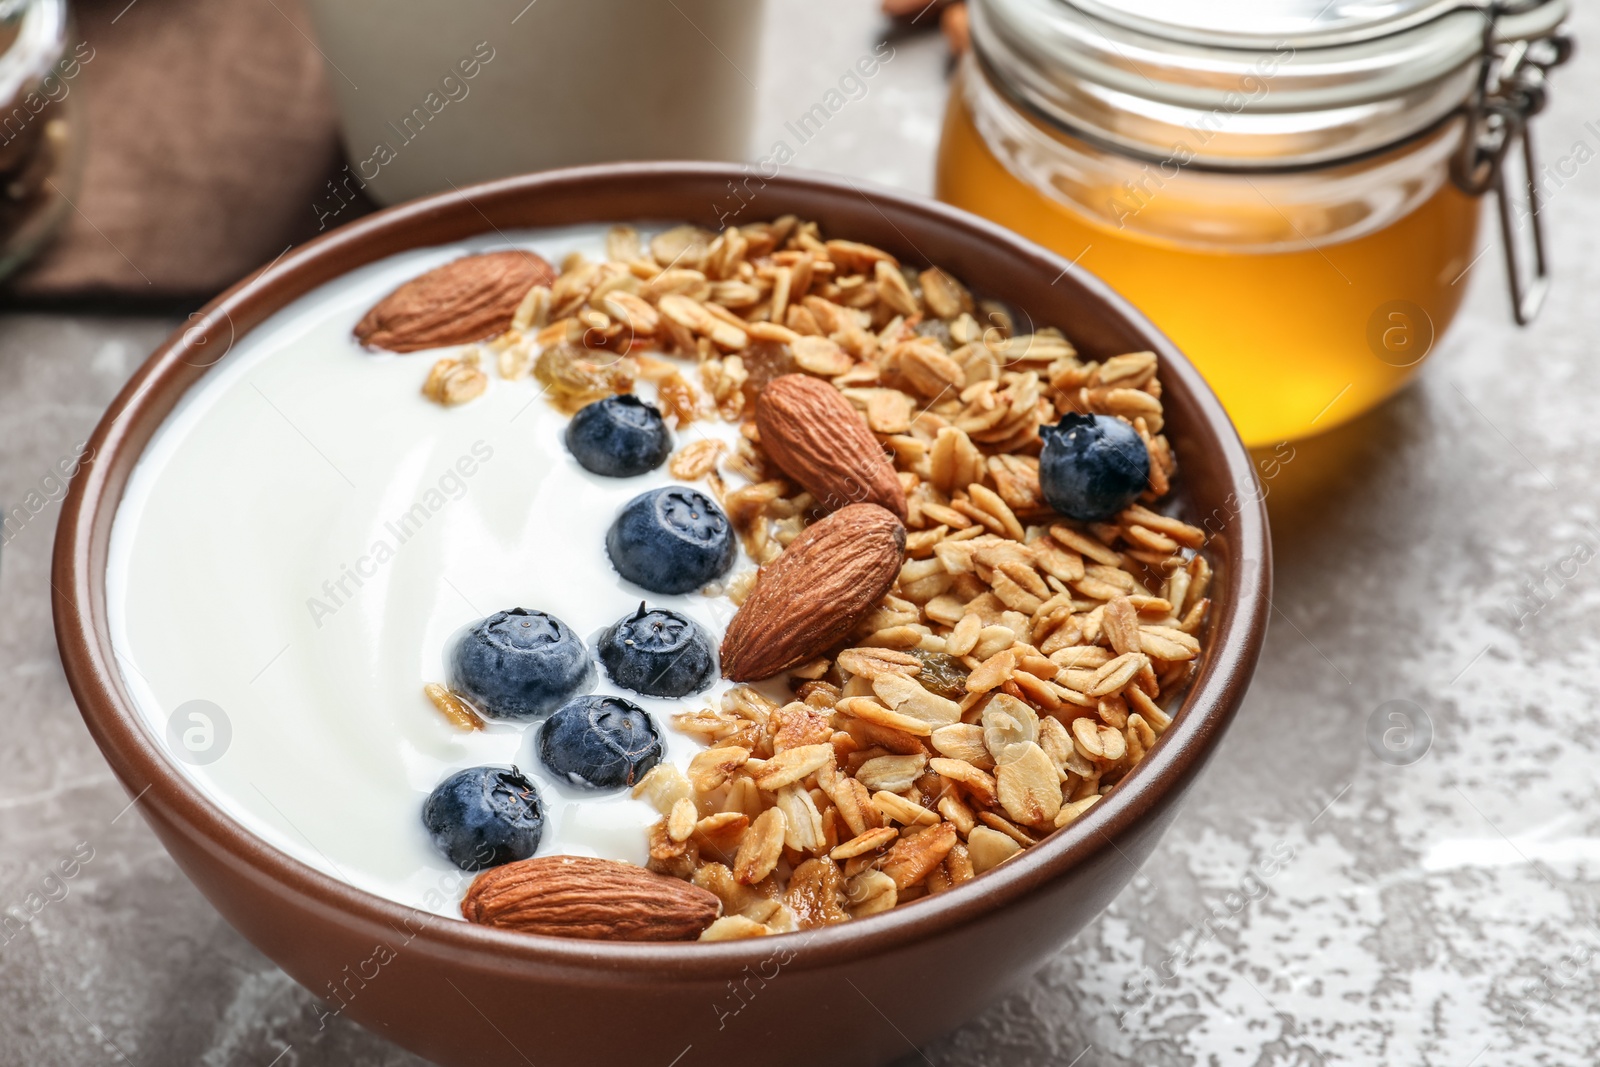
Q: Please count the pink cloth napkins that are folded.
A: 0